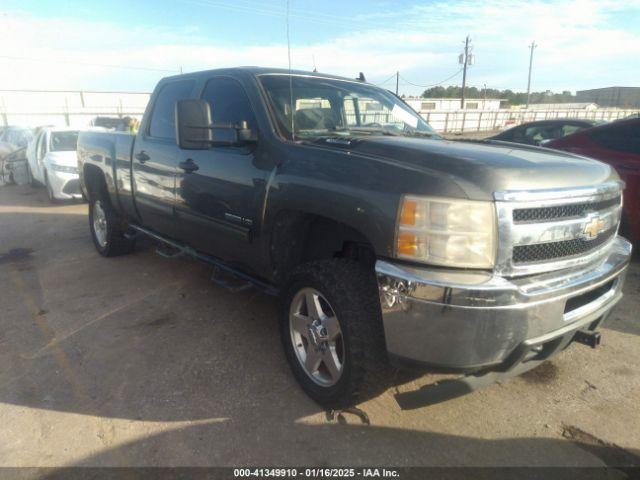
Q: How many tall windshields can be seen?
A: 1